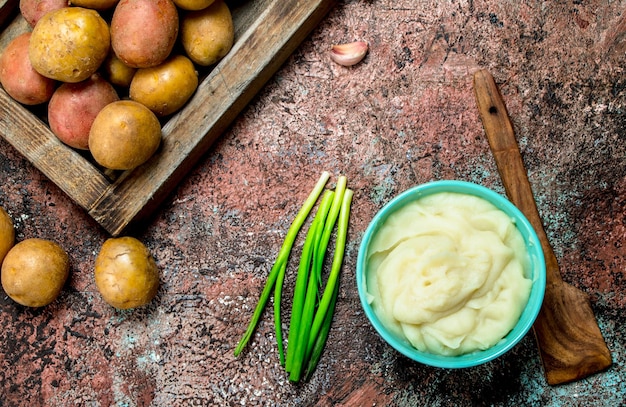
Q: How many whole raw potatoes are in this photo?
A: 14